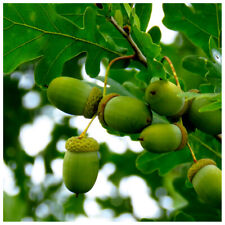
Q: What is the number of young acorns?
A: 7